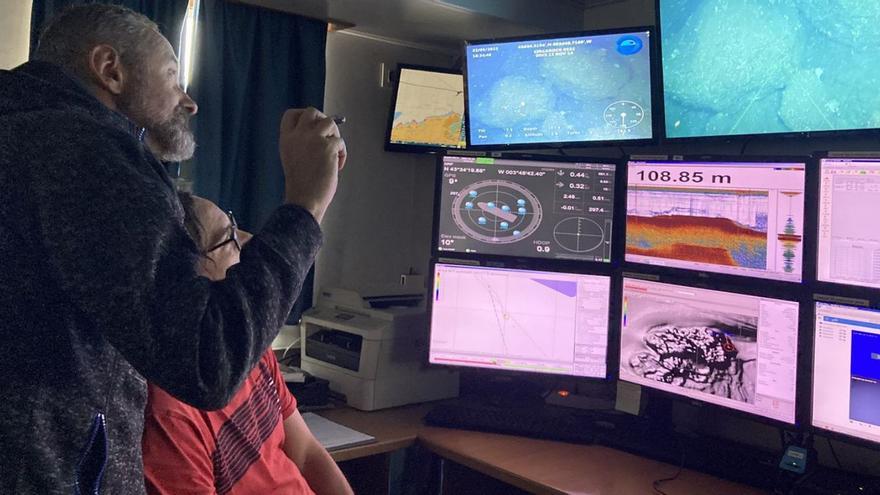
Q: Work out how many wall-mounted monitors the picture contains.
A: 9